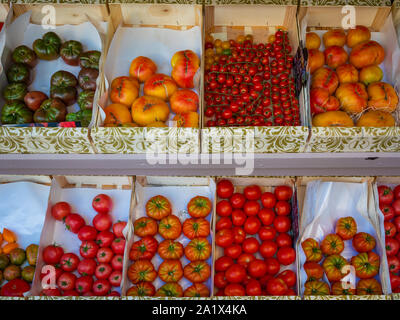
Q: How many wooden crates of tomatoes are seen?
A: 10